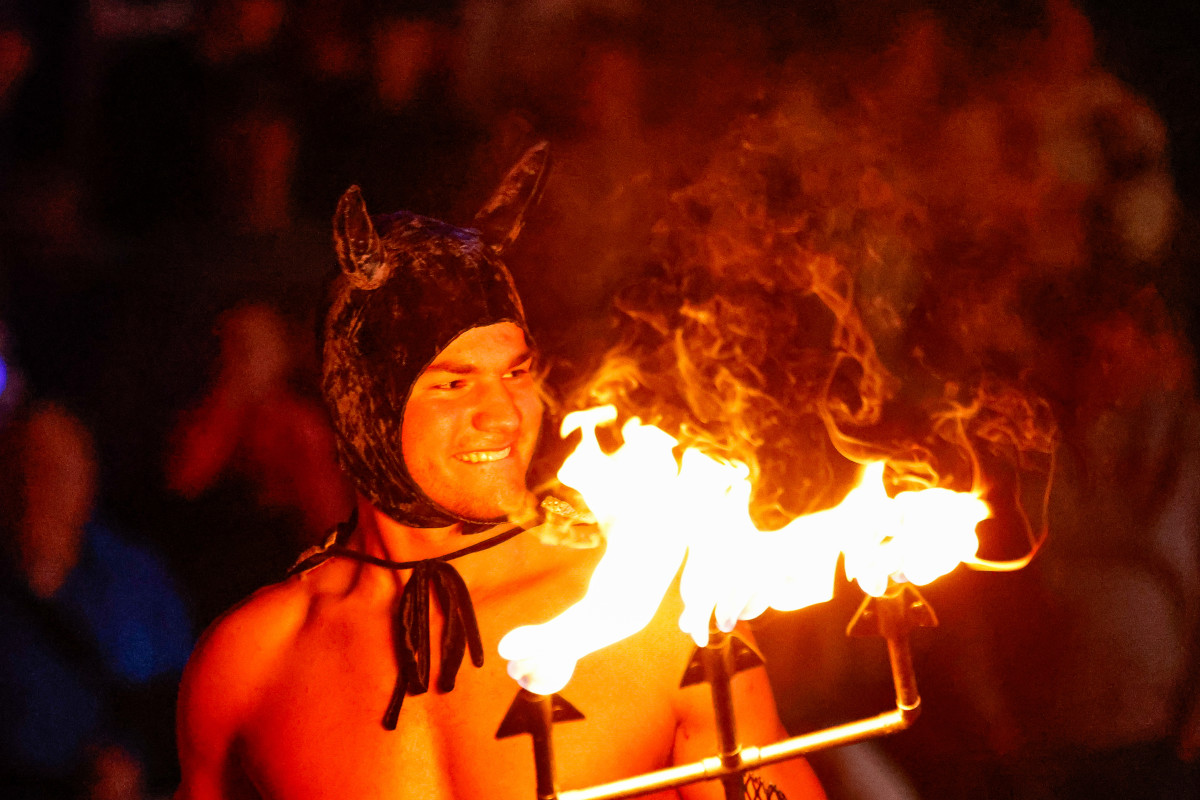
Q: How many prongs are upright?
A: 3